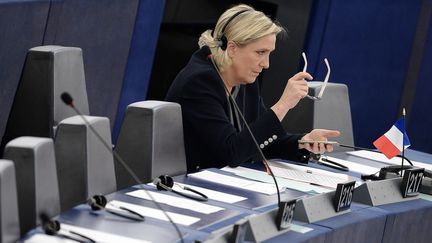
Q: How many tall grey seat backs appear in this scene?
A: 6